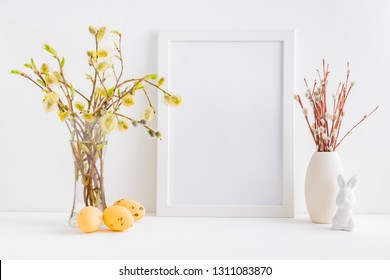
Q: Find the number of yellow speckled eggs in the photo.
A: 3